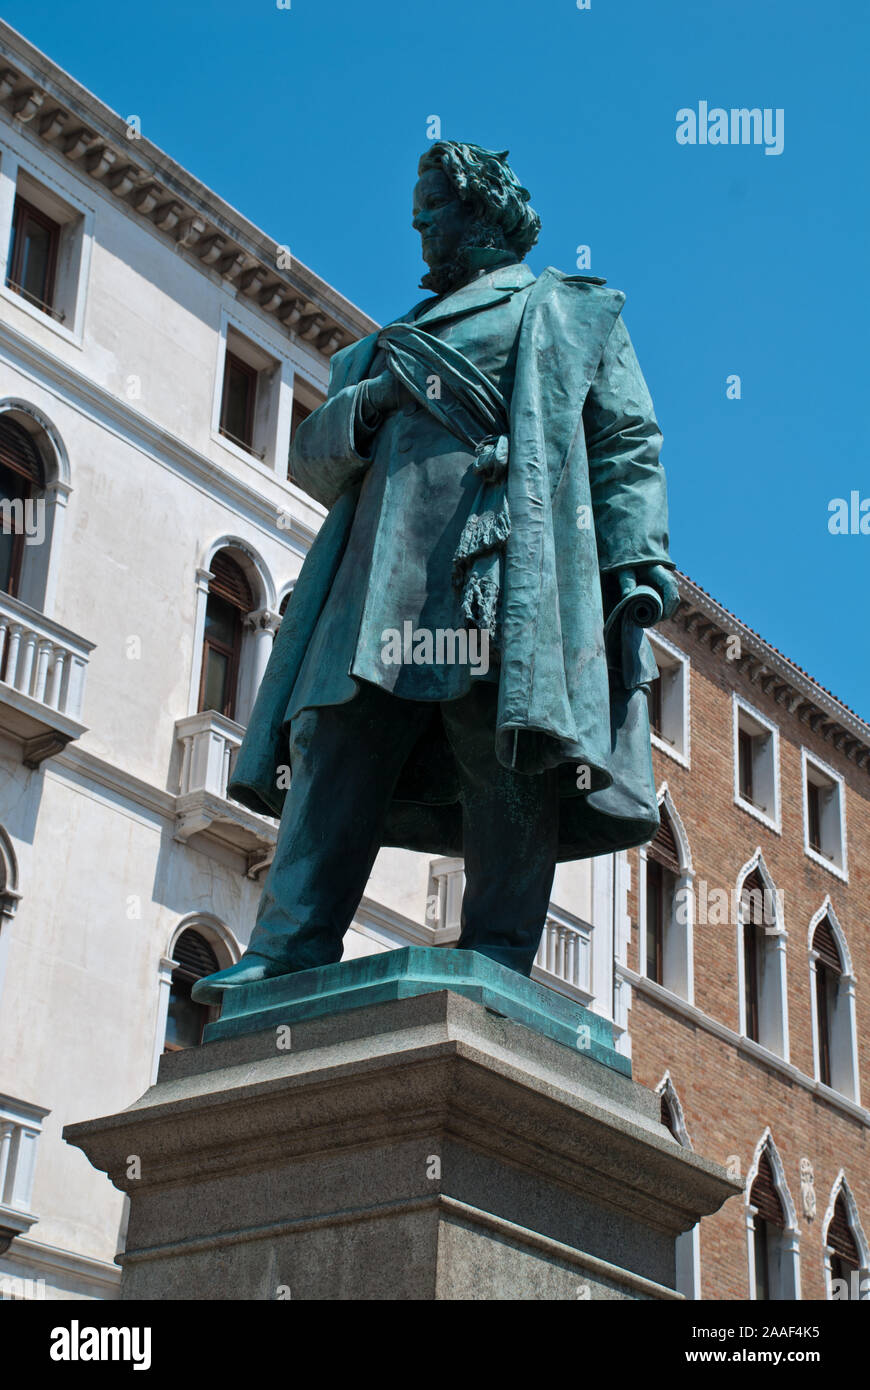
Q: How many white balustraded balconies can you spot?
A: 4